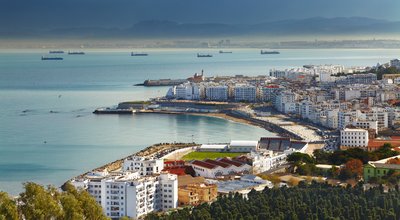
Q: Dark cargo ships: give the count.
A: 7